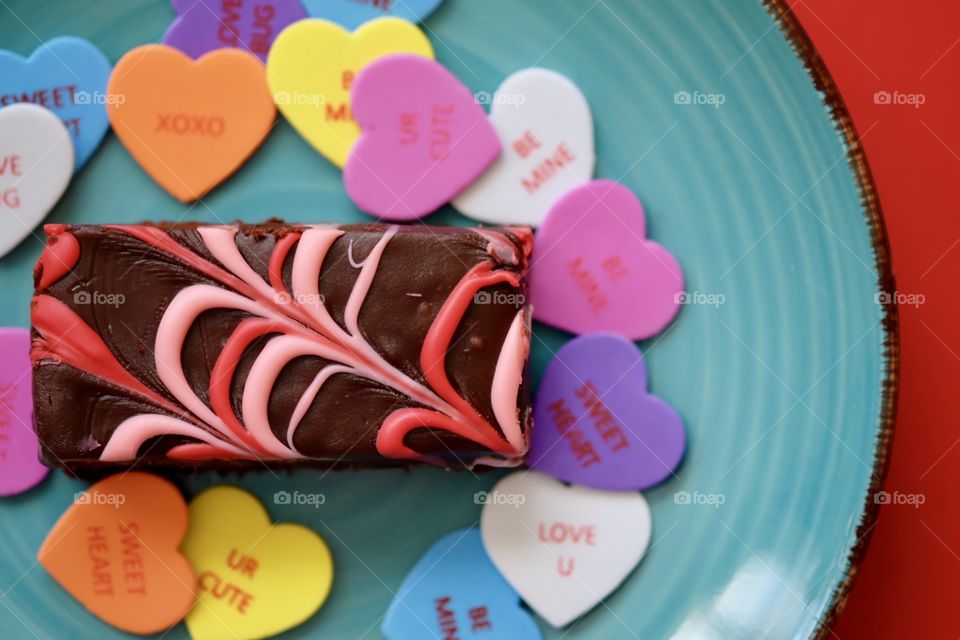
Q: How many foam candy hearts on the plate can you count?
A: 15